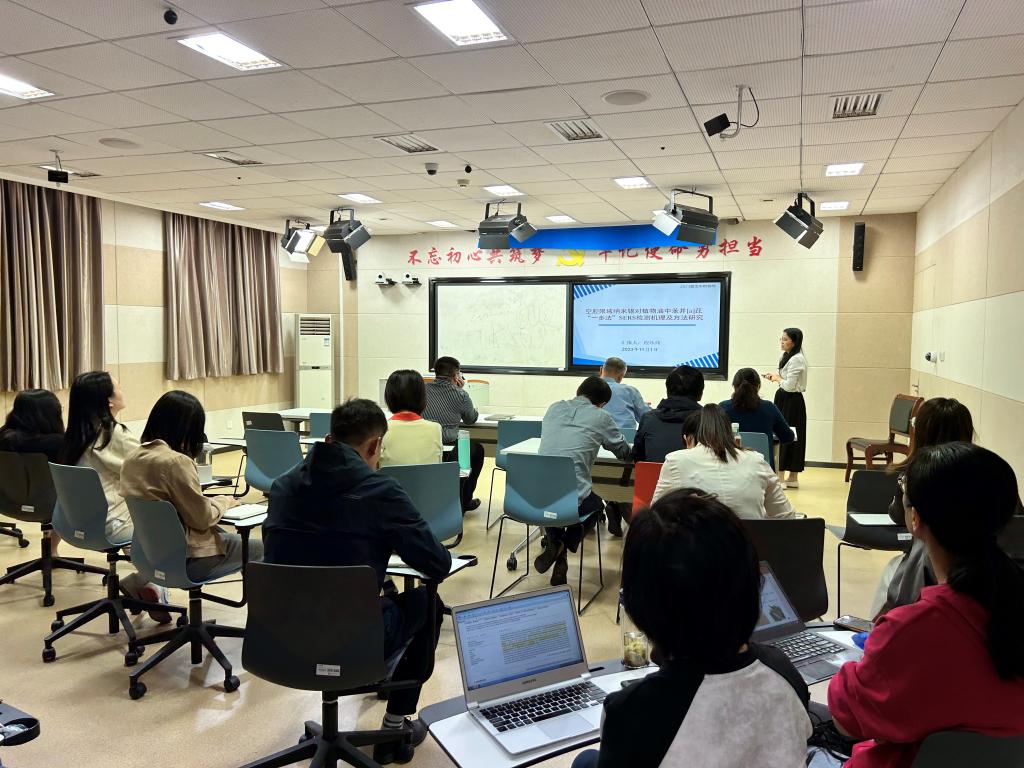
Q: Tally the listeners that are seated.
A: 14